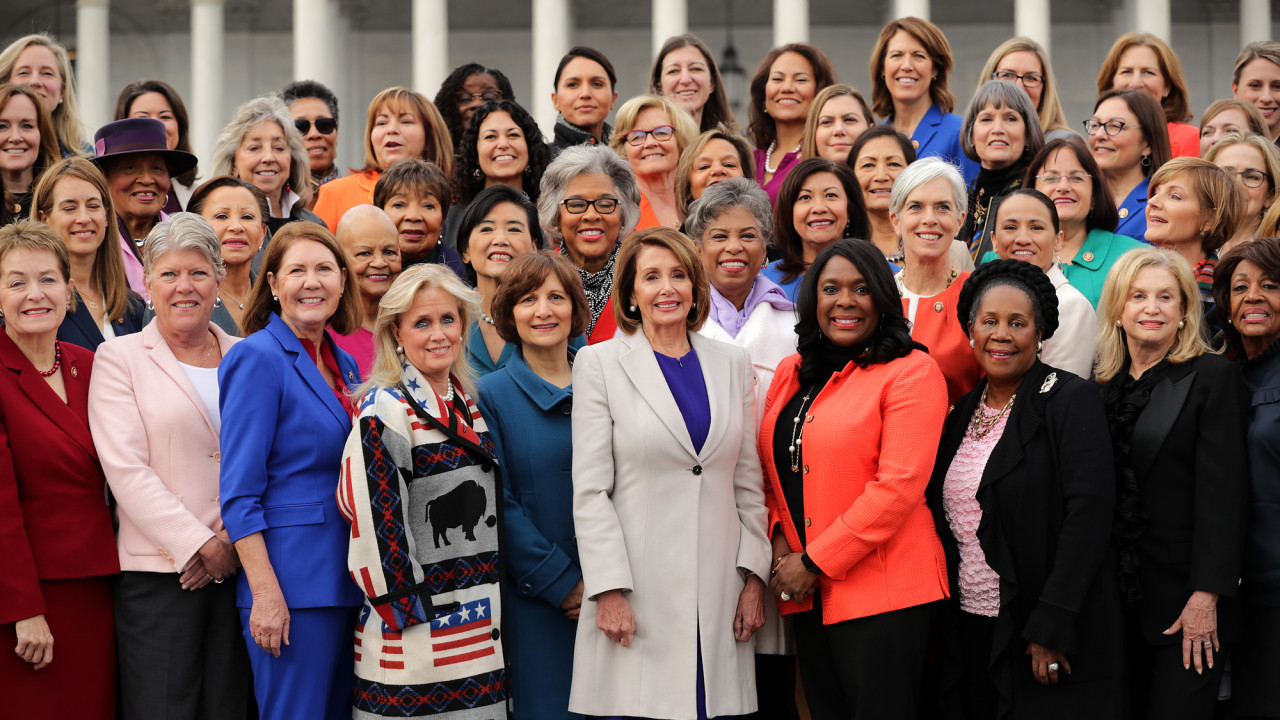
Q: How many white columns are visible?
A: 11